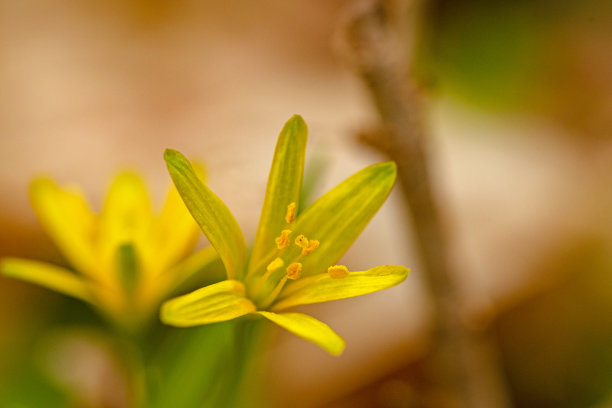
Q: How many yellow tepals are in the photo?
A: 11